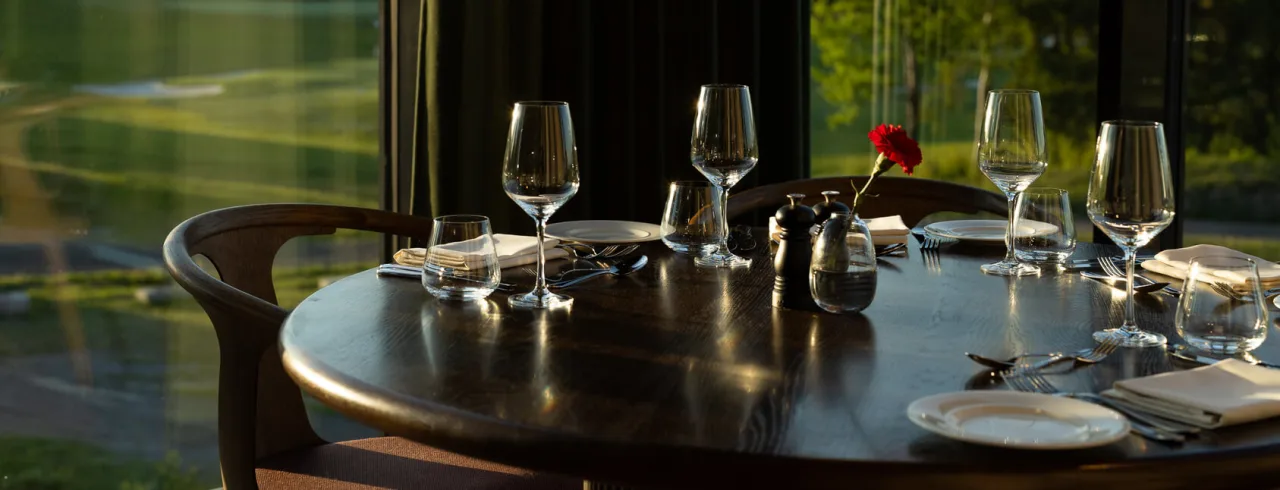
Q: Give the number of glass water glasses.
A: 4